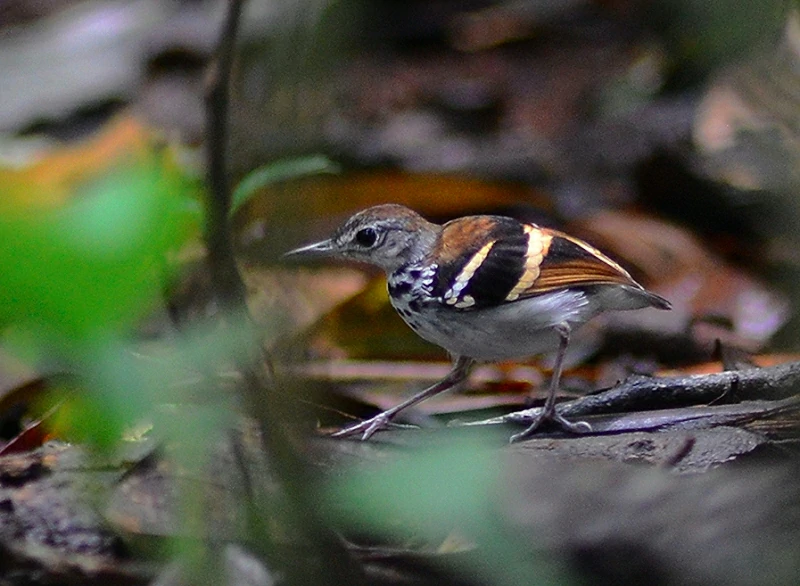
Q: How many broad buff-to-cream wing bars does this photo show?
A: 2